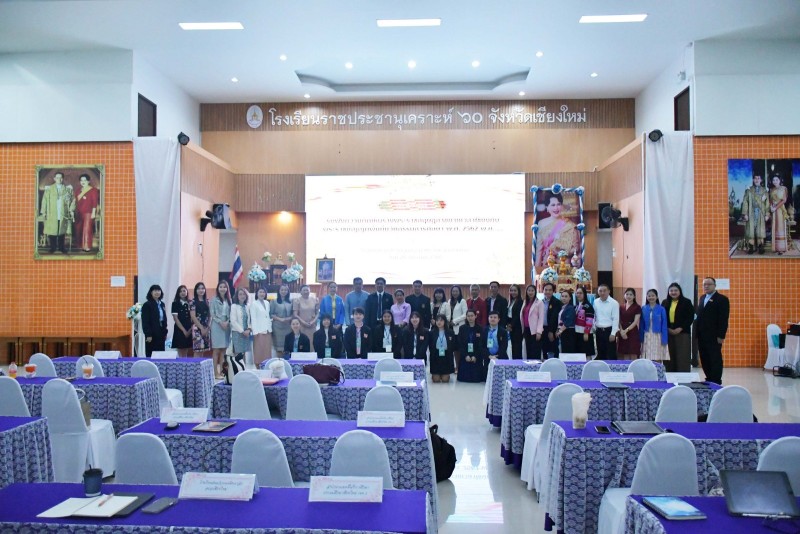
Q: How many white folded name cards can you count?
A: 14